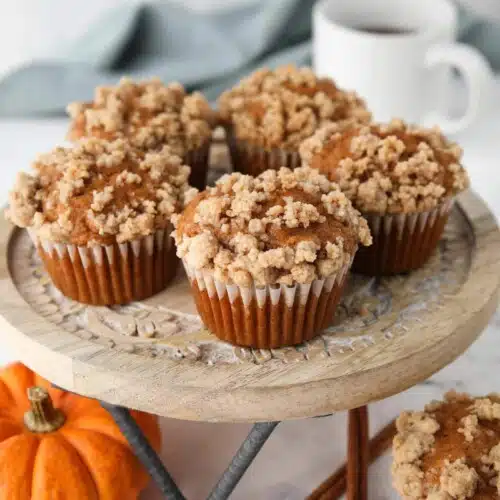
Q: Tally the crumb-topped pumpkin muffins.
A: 6